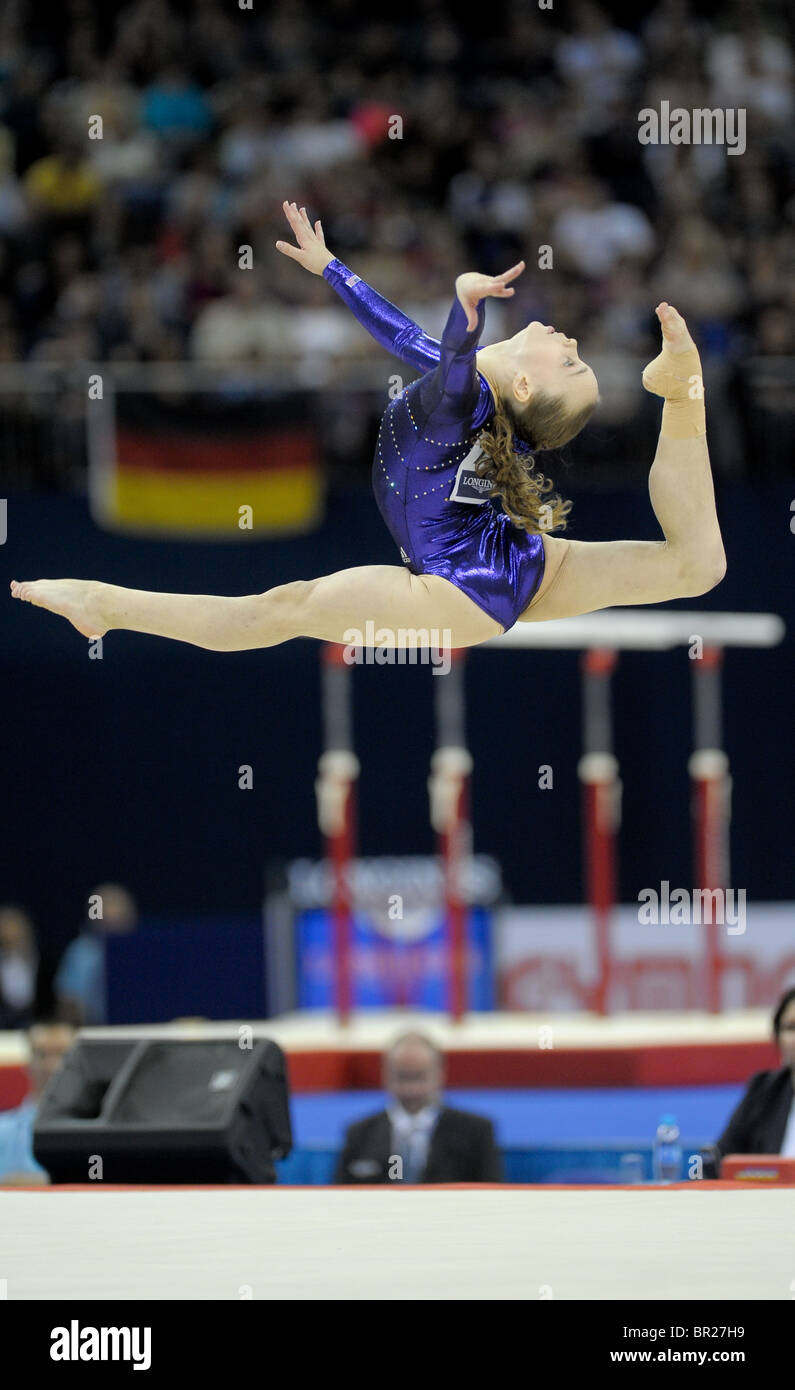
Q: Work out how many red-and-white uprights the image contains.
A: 4